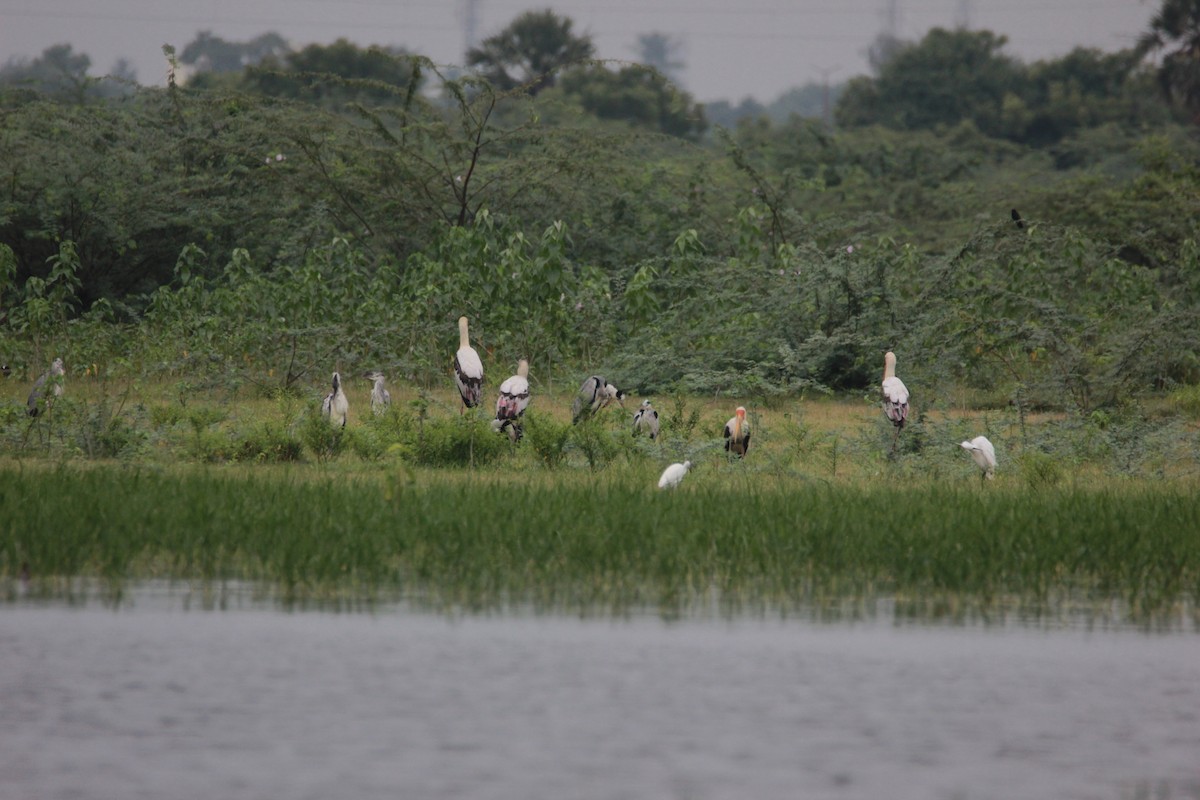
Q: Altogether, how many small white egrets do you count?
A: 2